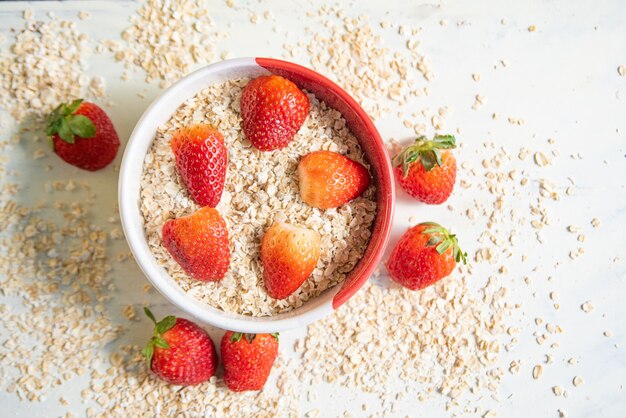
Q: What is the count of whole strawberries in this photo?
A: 5